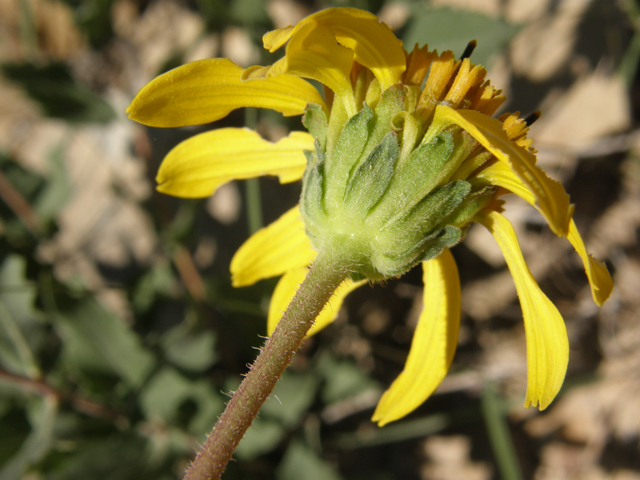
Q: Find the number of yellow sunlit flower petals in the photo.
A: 10